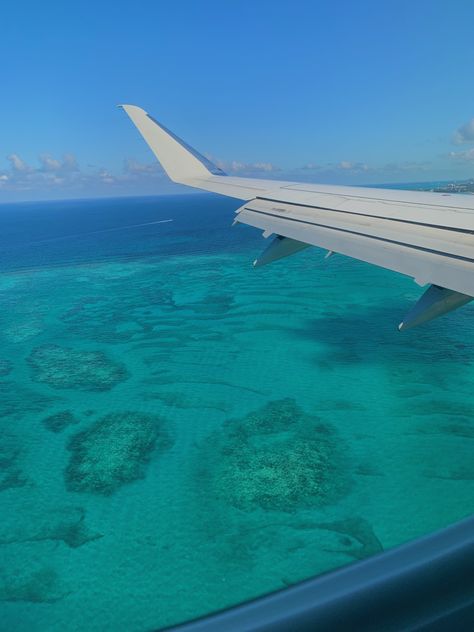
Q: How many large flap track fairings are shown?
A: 2